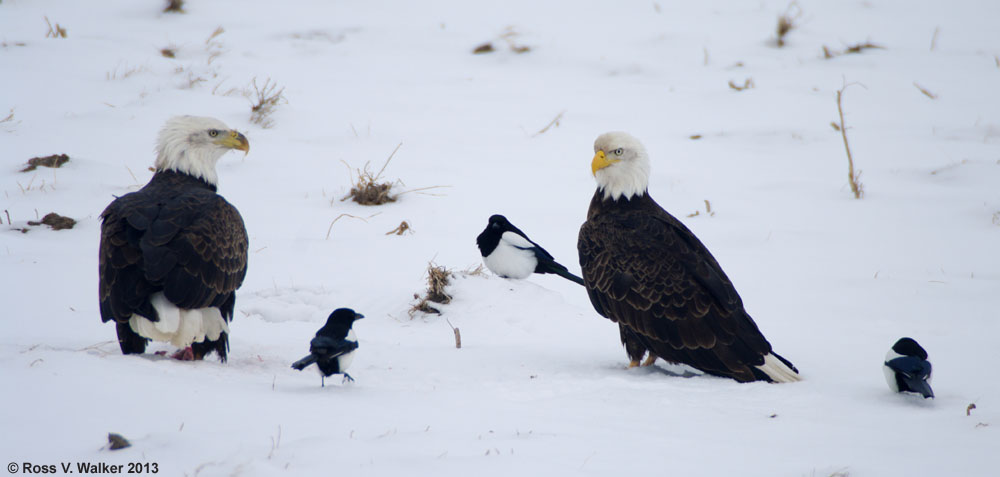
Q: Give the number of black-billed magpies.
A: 3